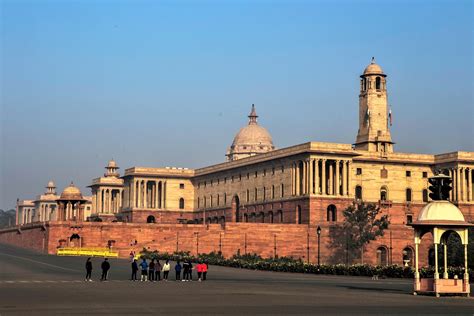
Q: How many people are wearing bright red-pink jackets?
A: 2